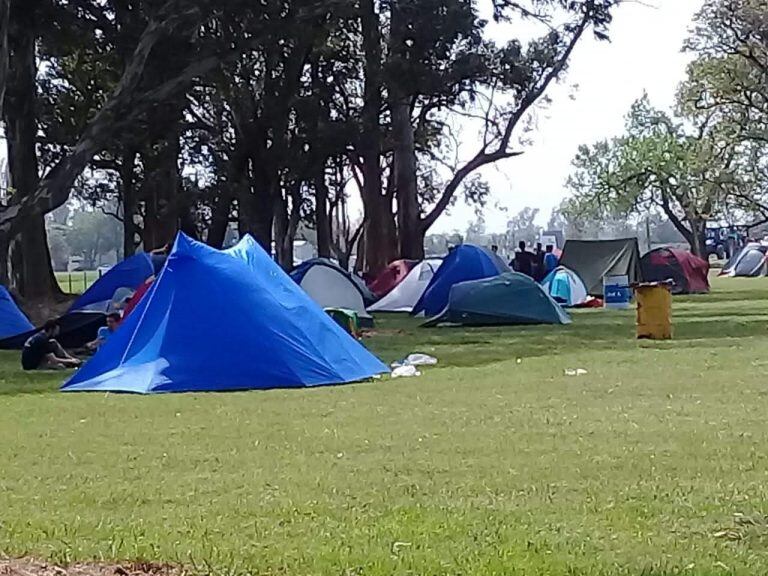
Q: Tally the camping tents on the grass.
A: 12